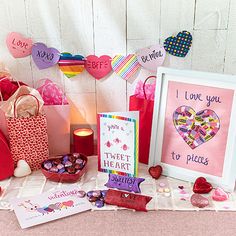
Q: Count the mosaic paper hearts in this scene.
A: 1